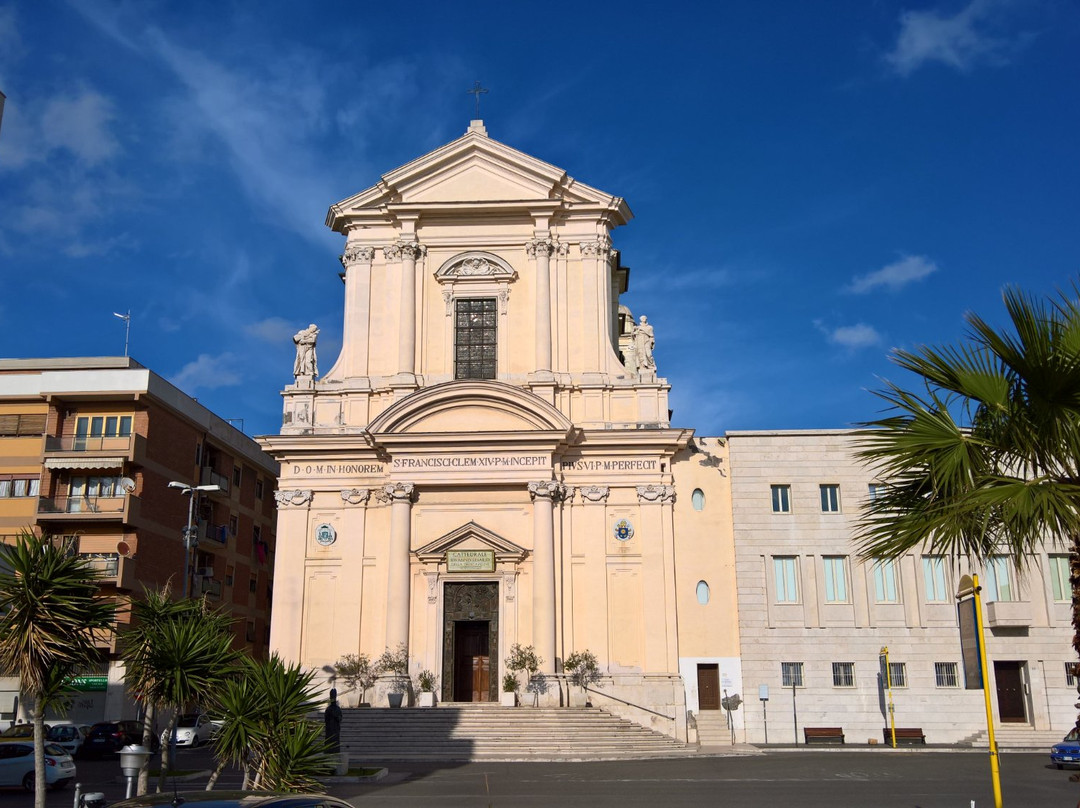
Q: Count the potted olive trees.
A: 4